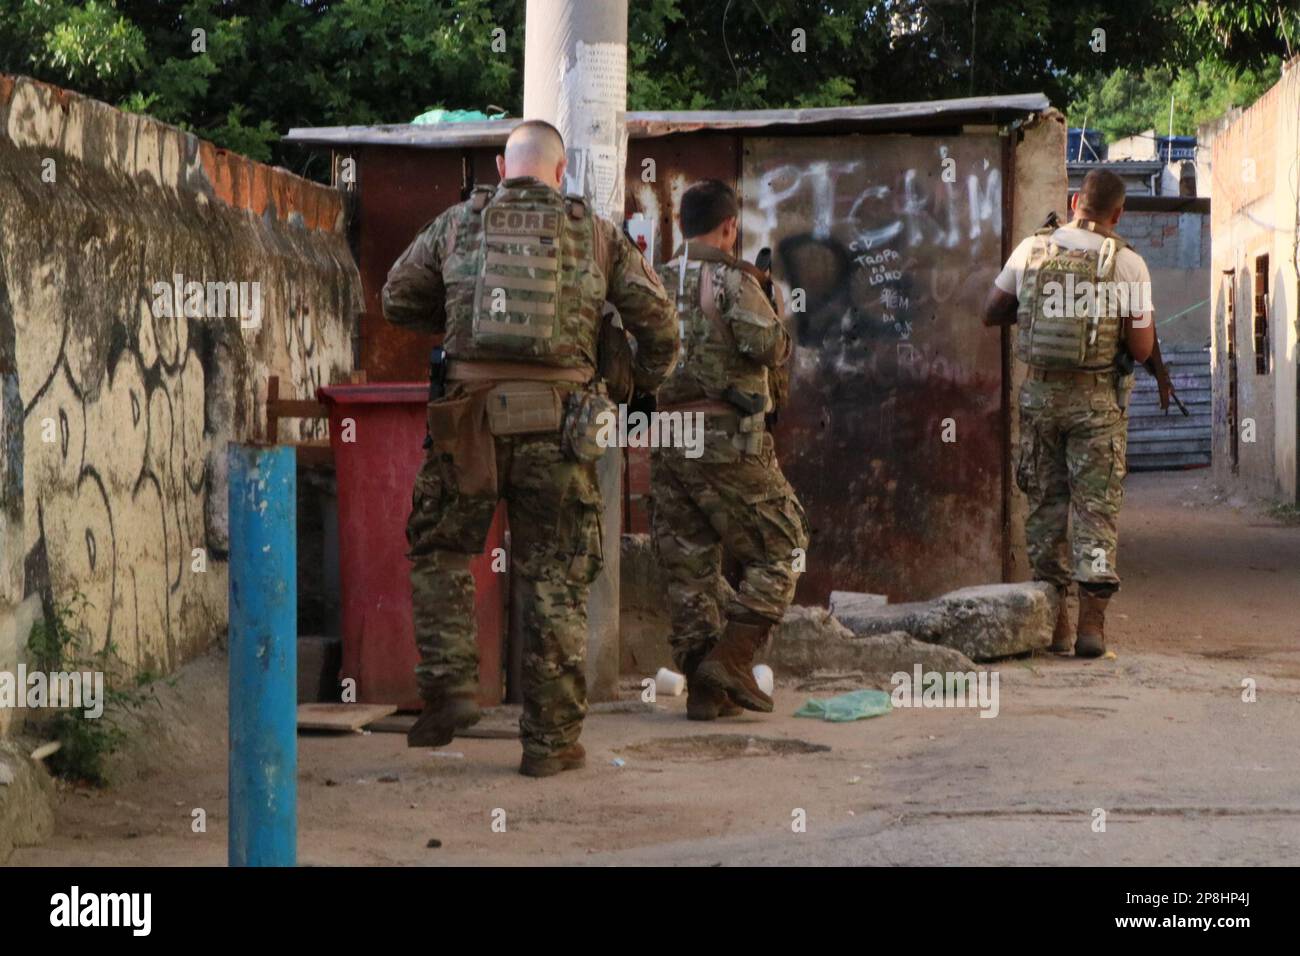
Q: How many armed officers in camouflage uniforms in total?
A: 3